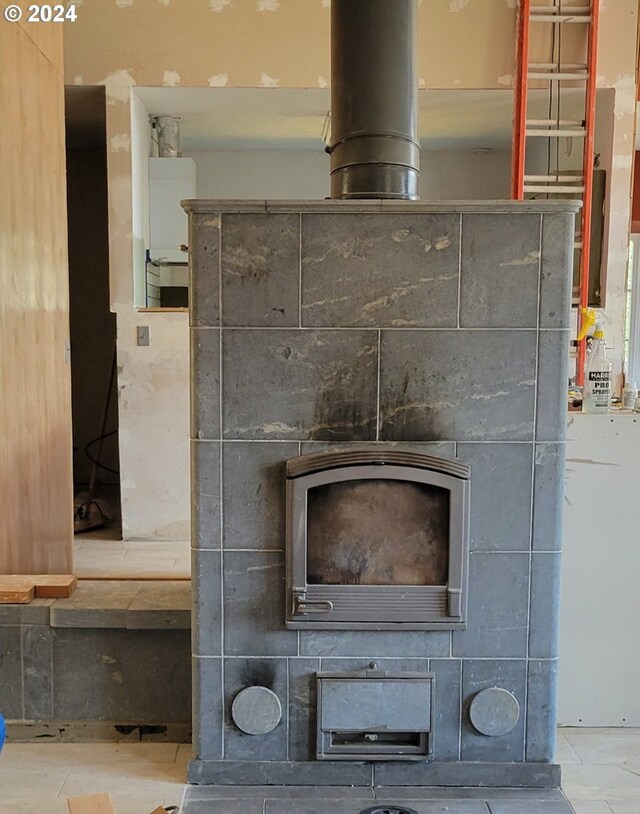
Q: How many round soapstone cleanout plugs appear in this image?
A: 2